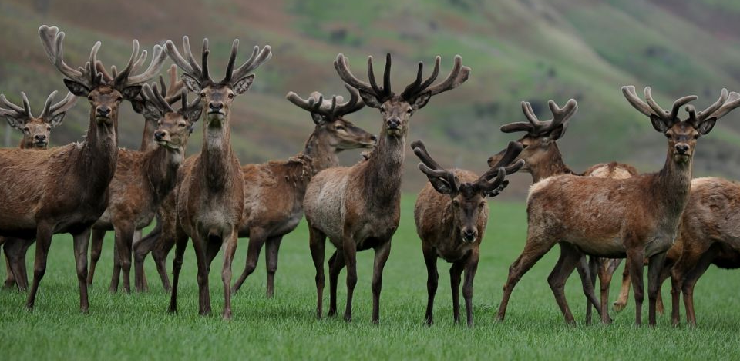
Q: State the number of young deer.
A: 0